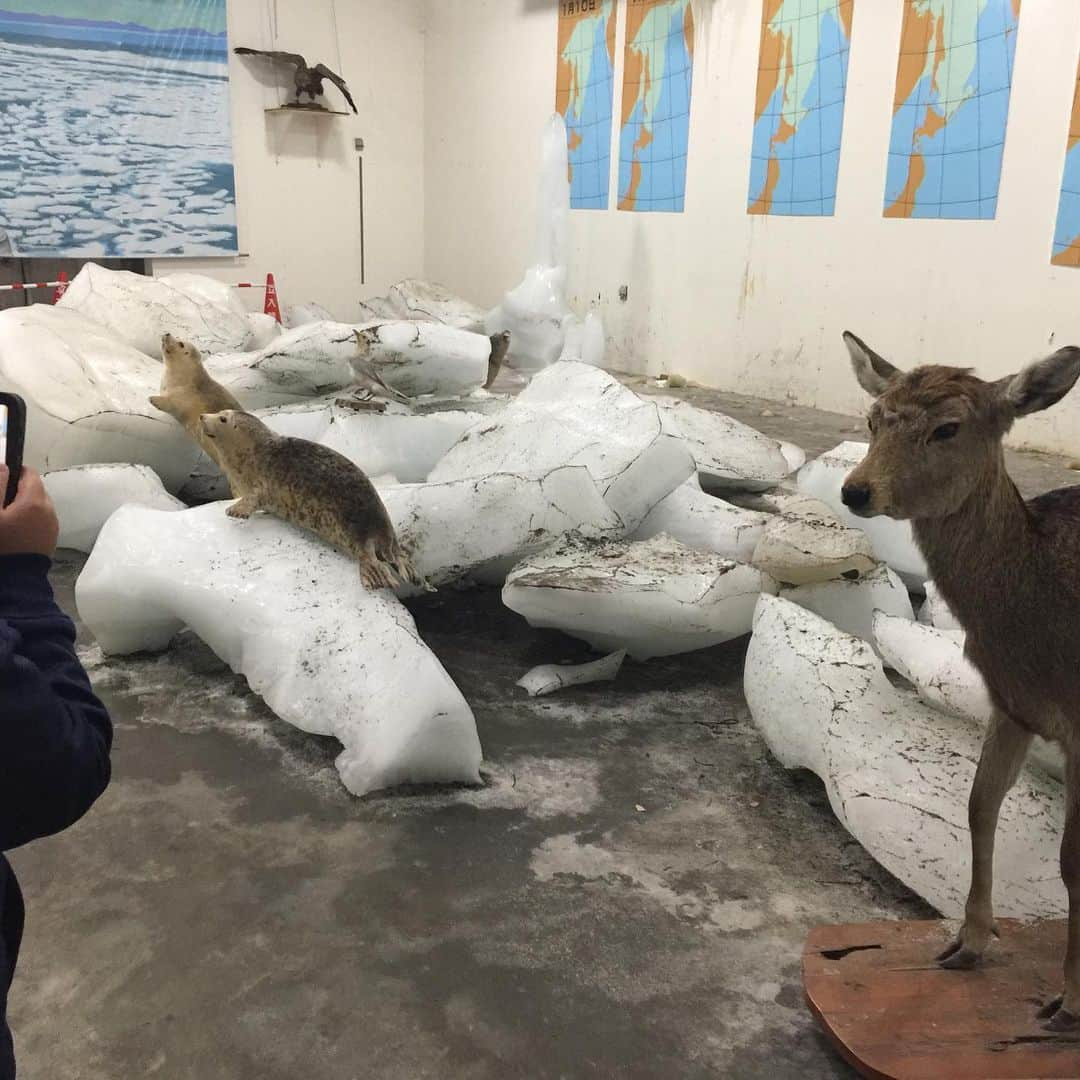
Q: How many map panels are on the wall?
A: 5